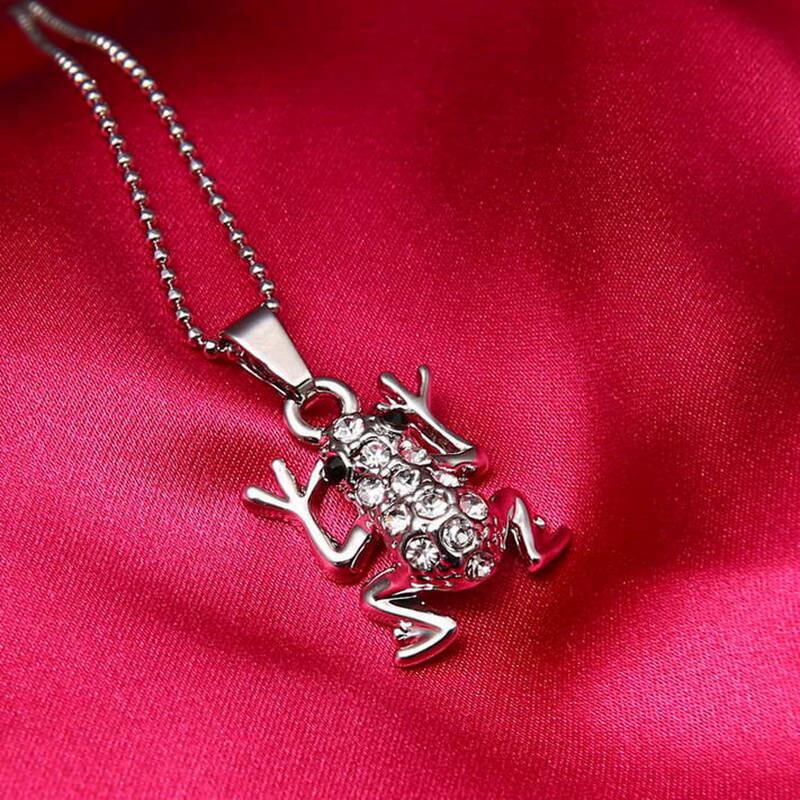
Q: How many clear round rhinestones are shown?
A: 12